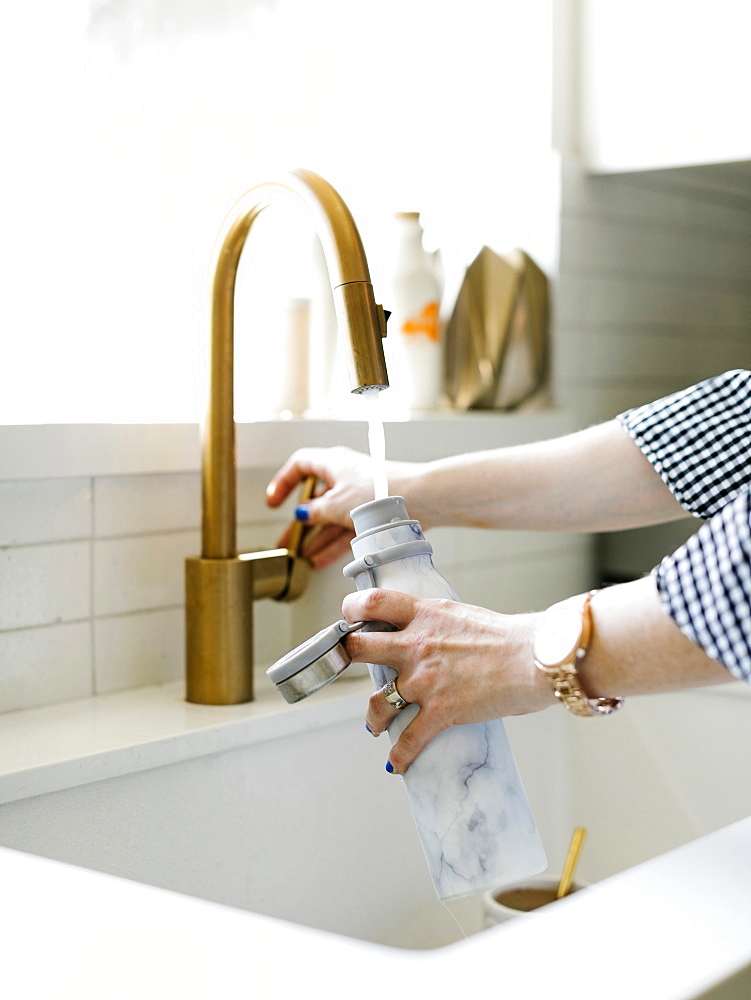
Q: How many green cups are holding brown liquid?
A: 0